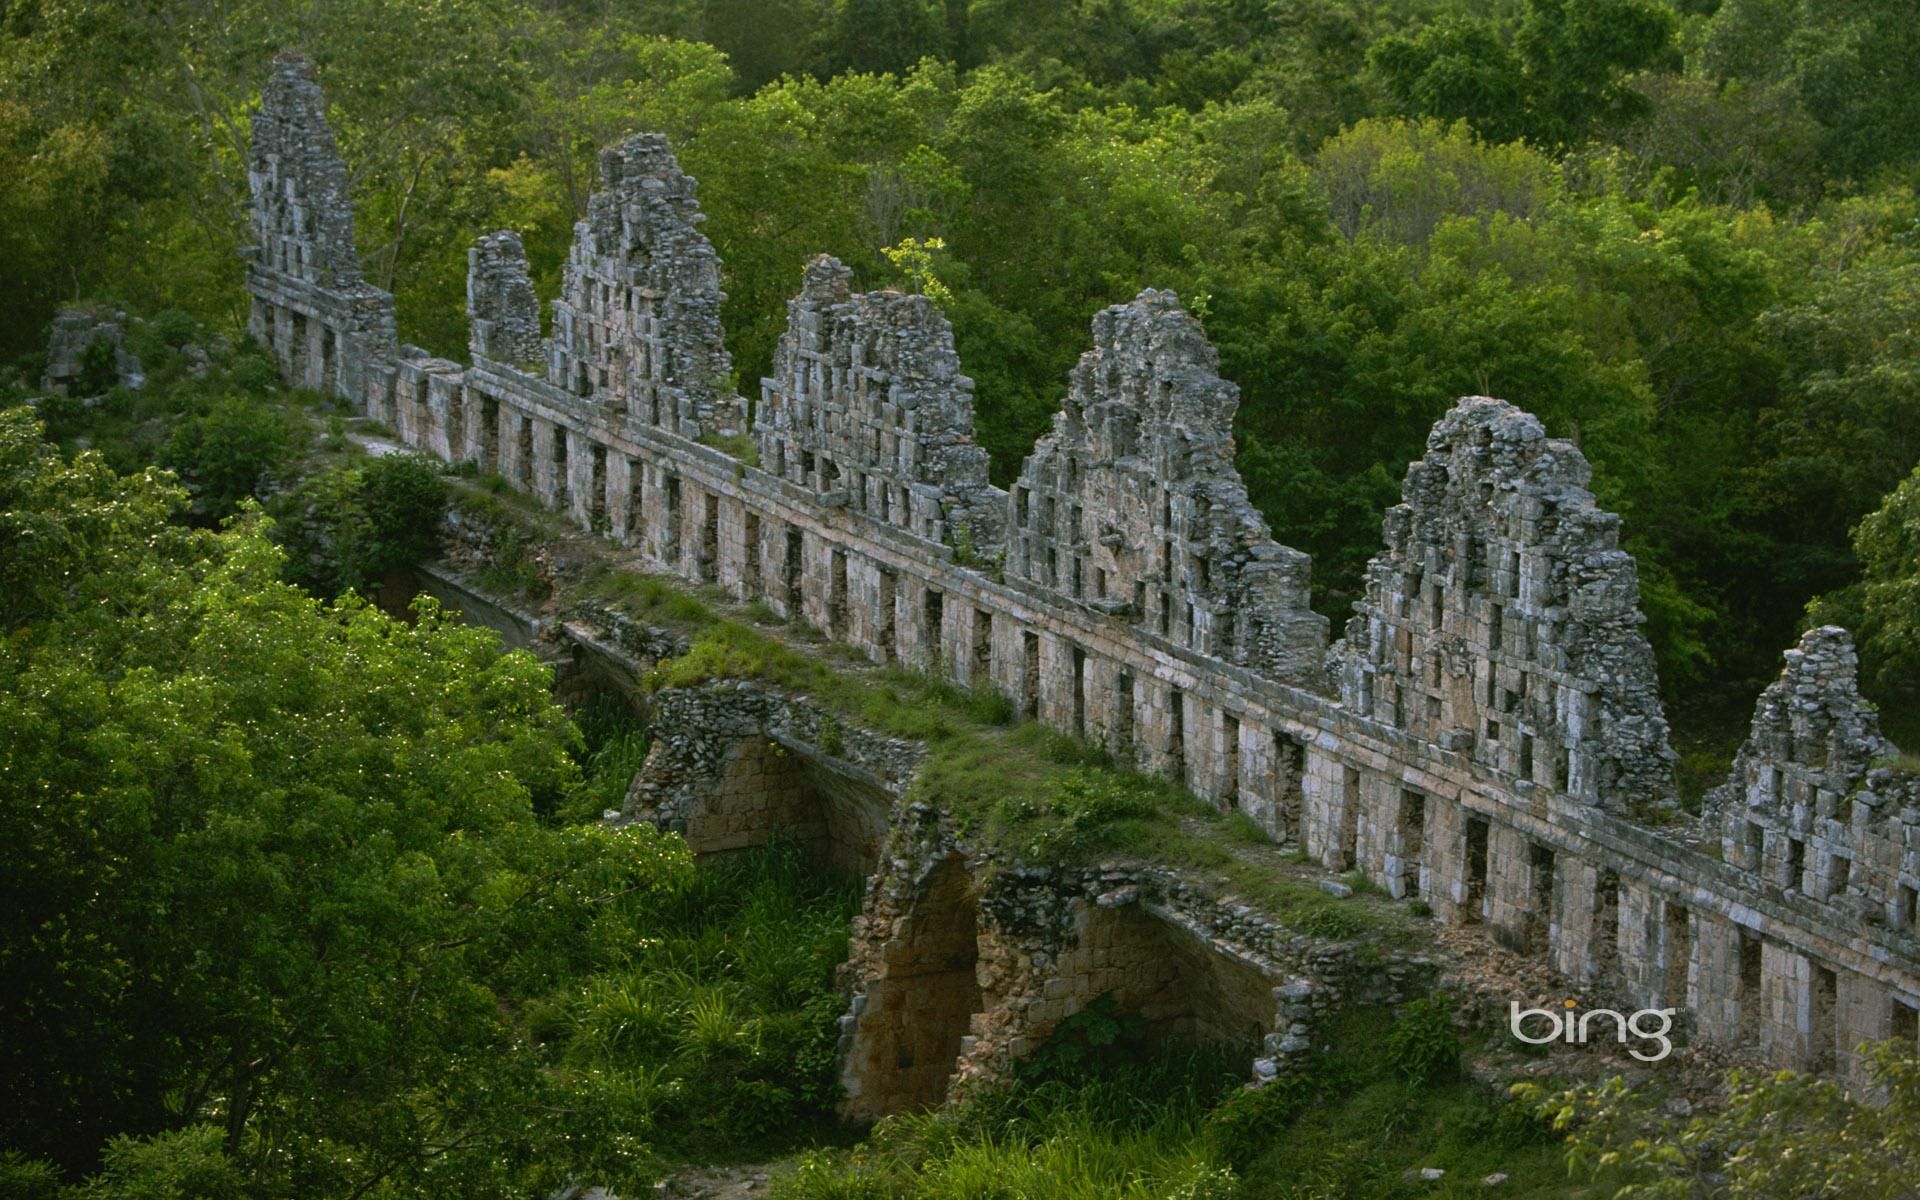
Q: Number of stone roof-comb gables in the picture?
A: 7